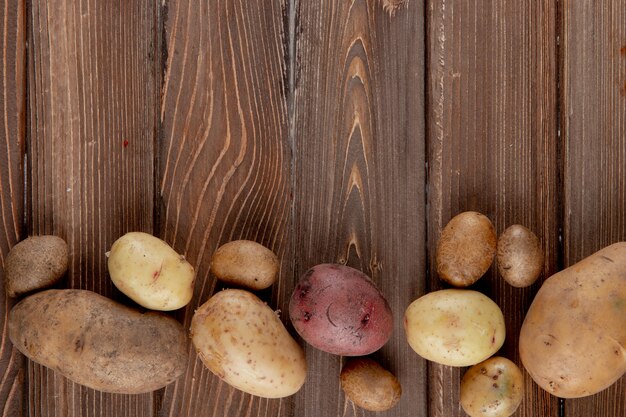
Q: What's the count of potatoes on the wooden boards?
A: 12